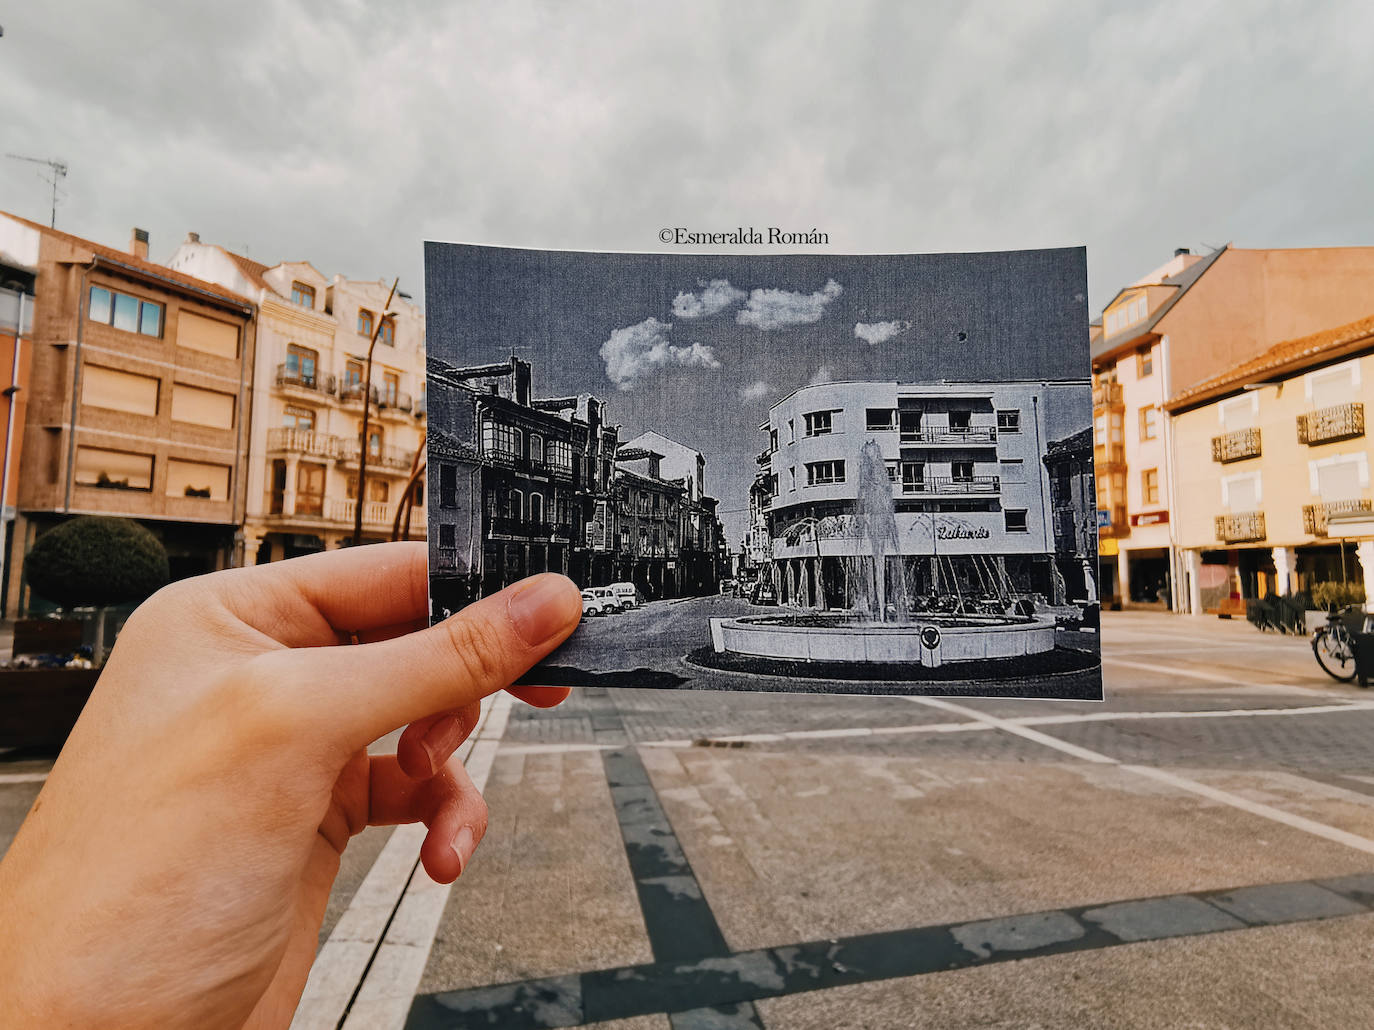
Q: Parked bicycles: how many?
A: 1